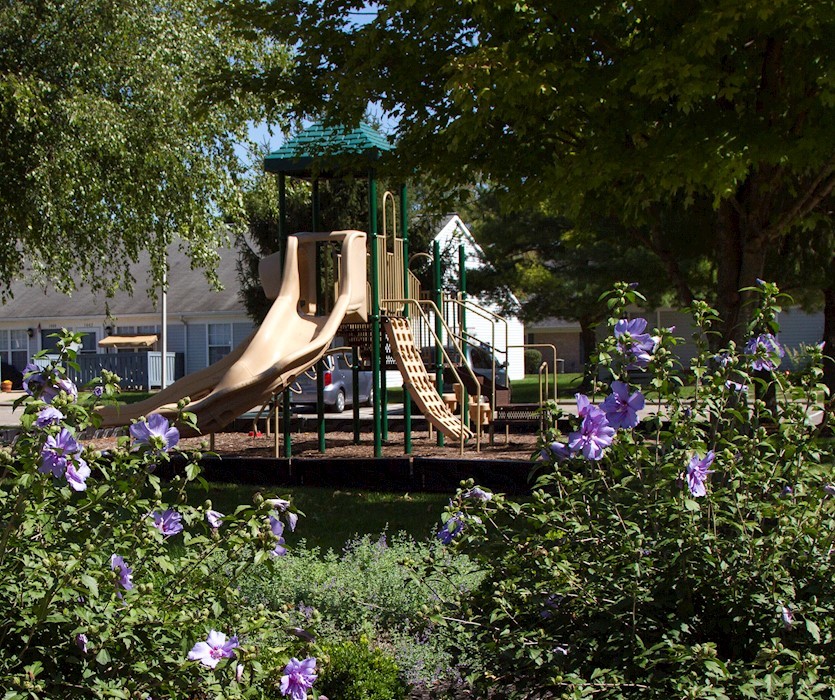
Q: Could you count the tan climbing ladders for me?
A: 1